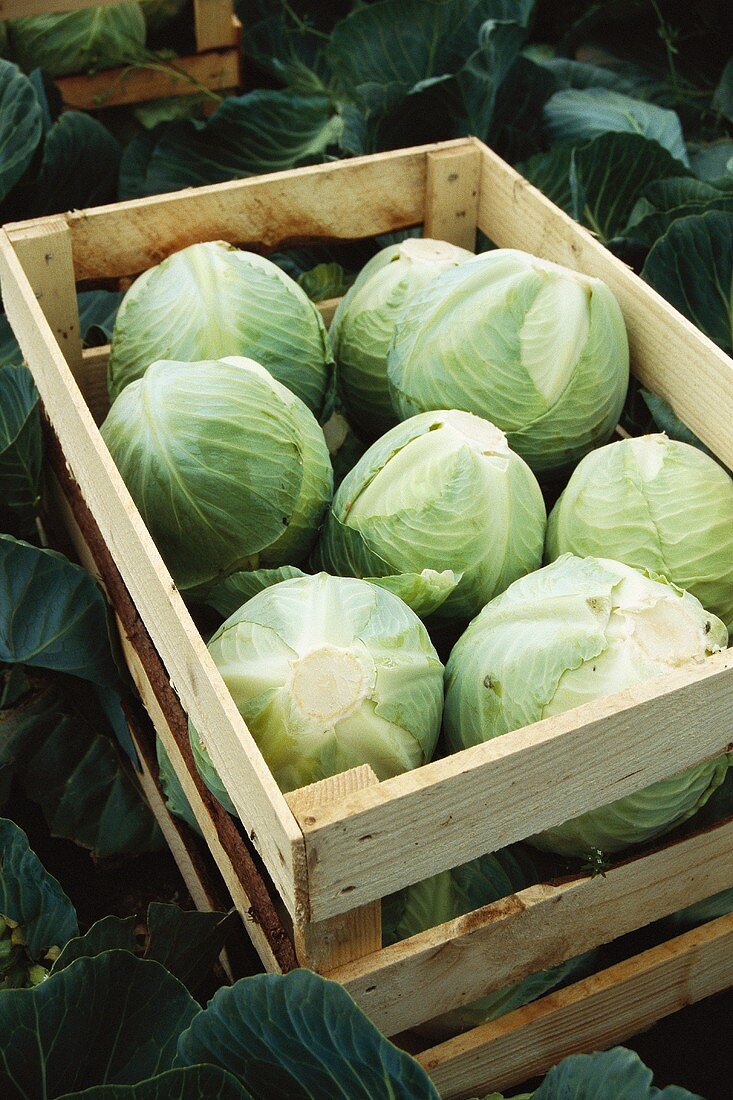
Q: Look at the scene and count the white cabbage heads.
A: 8